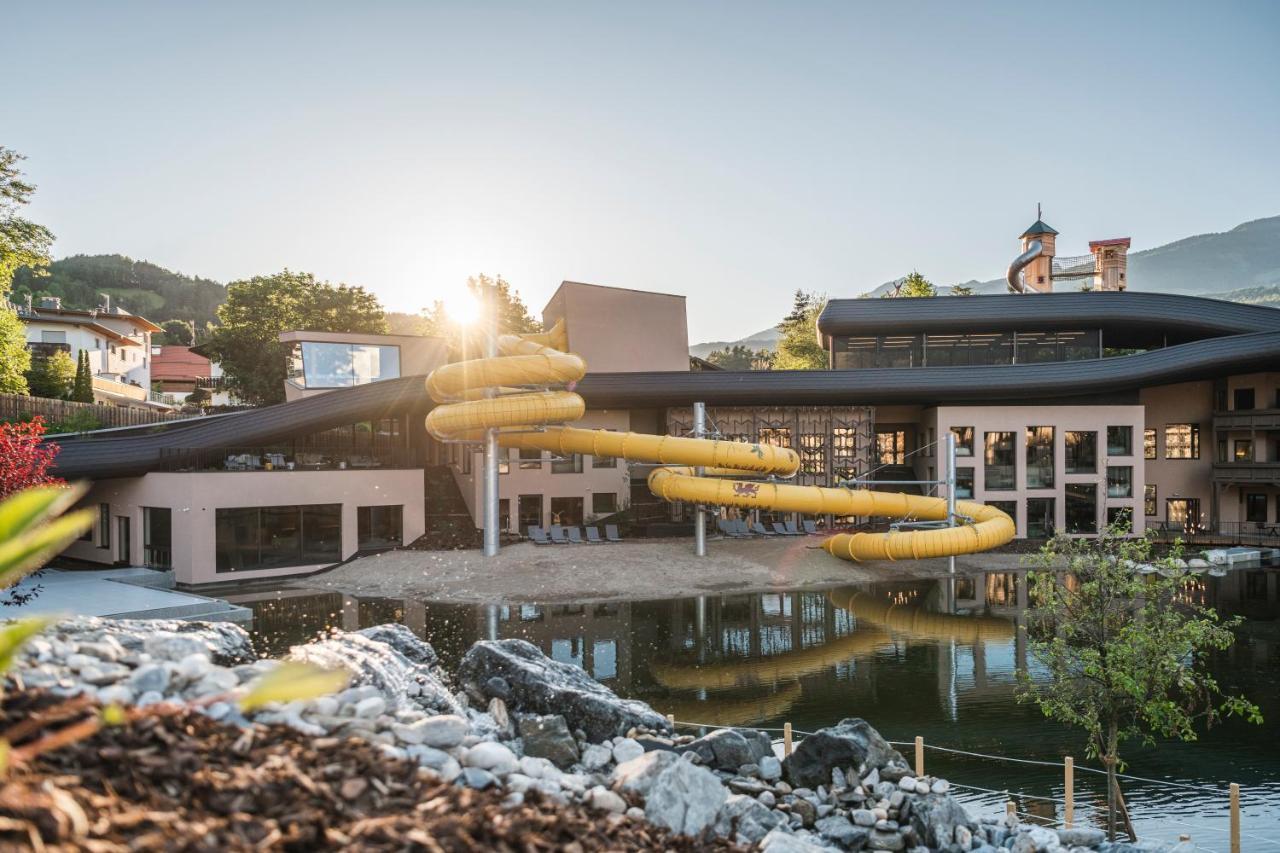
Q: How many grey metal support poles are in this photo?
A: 3